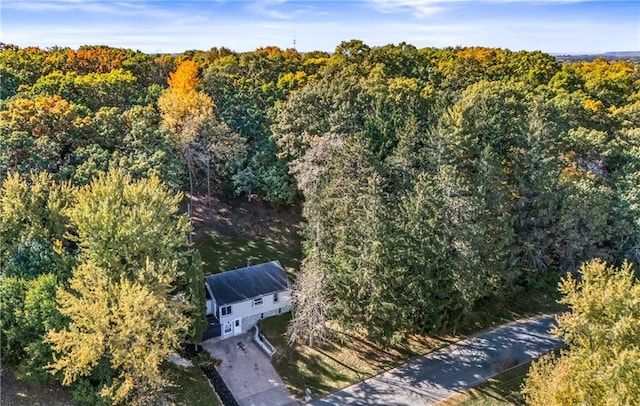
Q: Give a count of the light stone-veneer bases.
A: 1